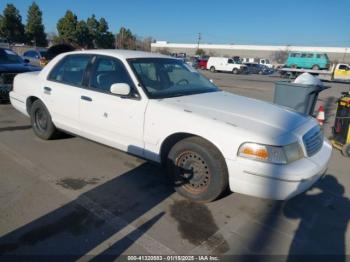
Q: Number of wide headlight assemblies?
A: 1